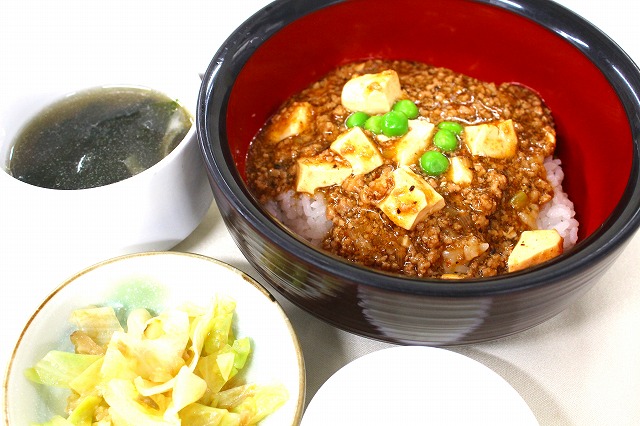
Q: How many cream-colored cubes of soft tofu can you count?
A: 9